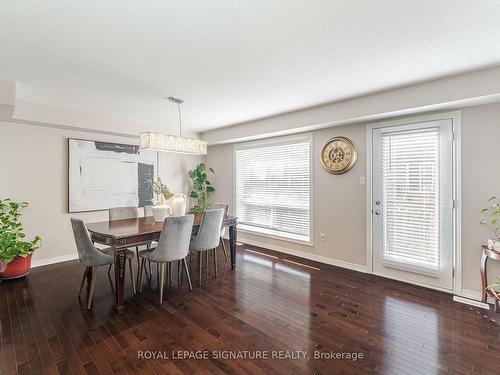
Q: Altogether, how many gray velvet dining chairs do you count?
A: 6